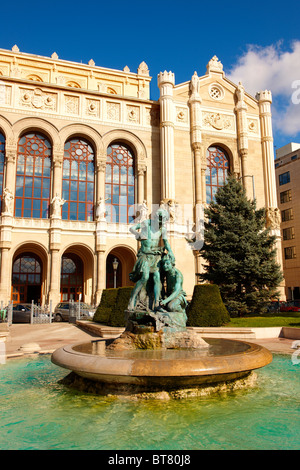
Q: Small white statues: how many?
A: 4